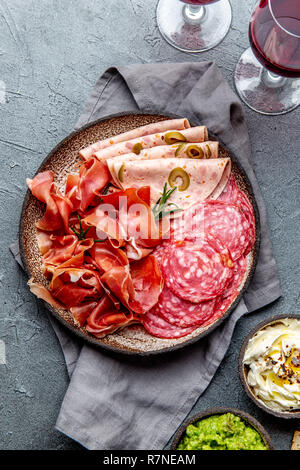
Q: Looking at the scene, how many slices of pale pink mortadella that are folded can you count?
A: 4